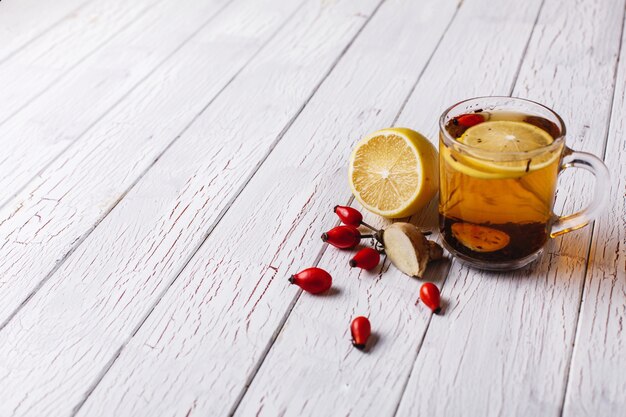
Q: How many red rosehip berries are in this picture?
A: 7